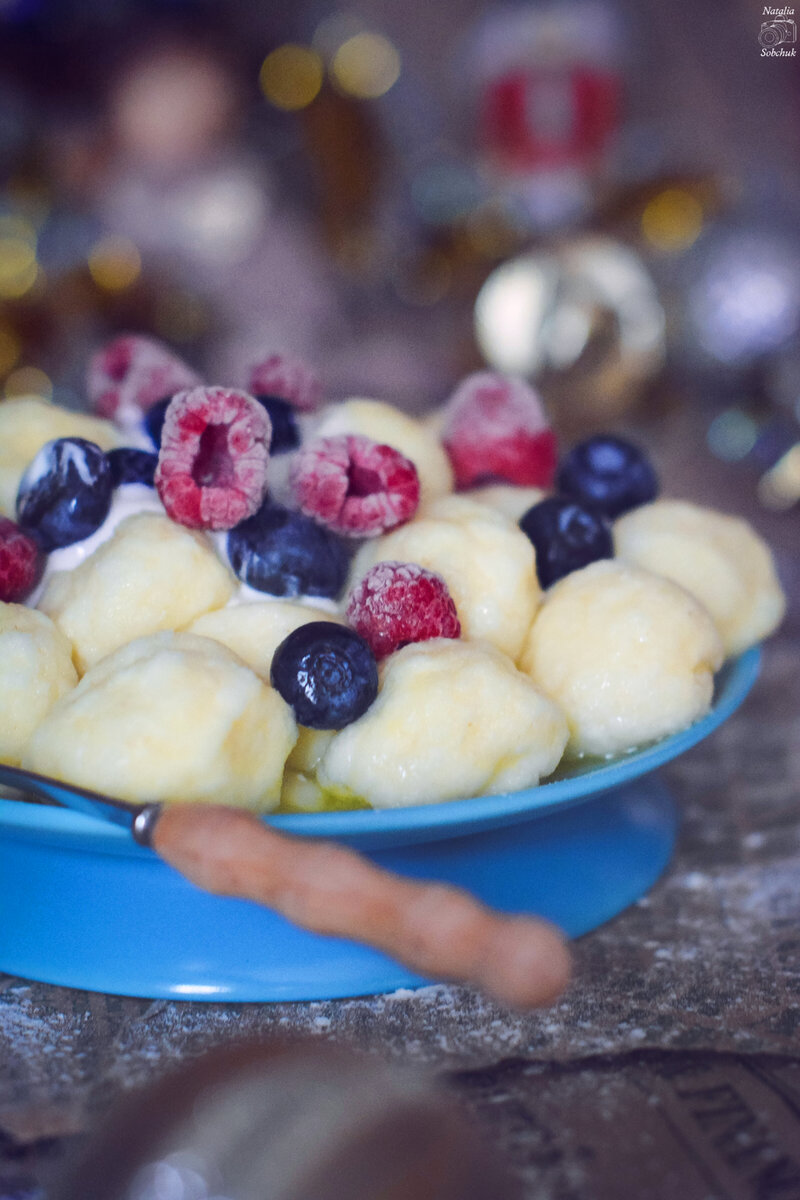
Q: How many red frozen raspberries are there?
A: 7